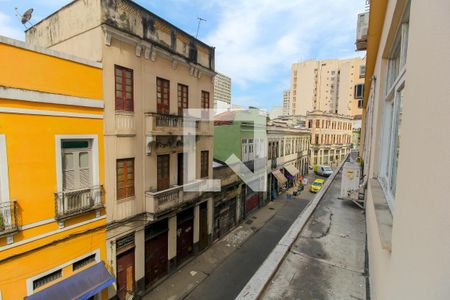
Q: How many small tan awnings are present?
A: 2